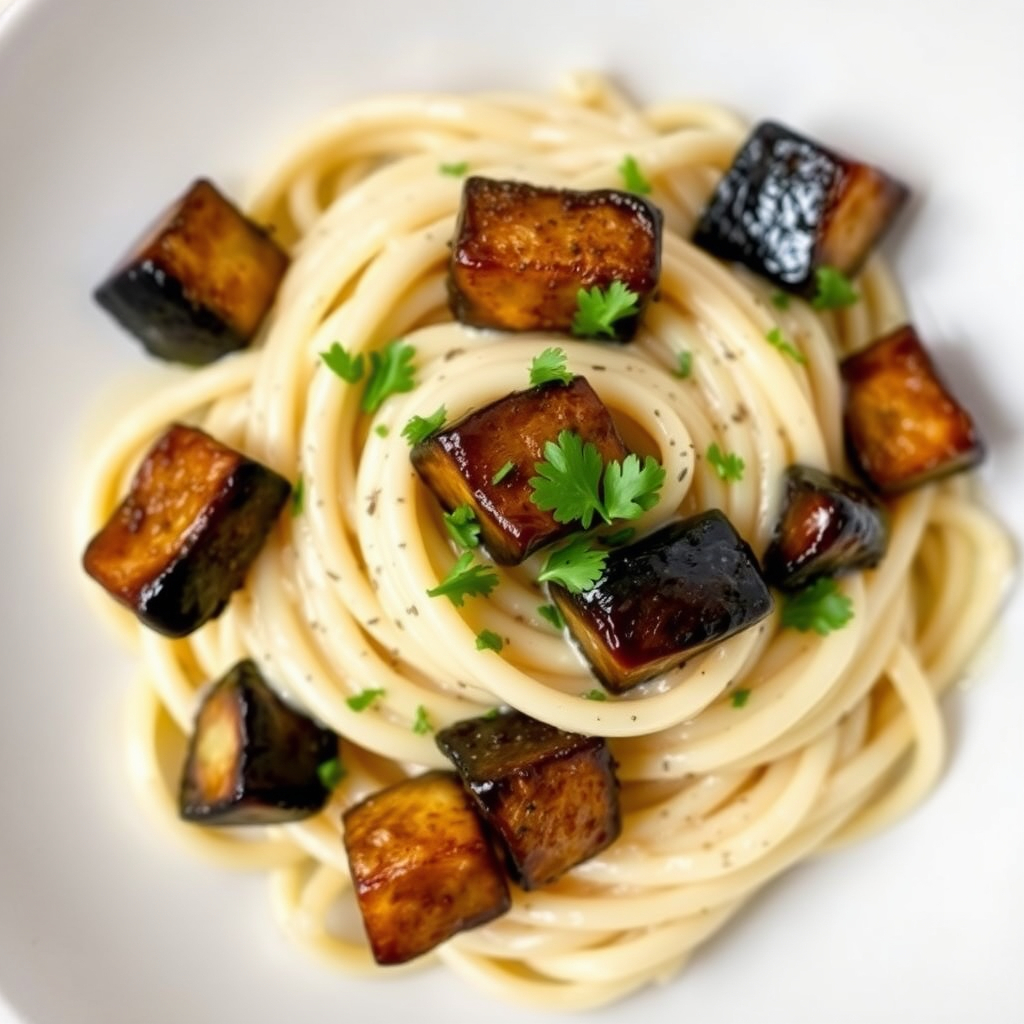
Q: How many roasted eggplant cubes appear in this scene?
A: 11